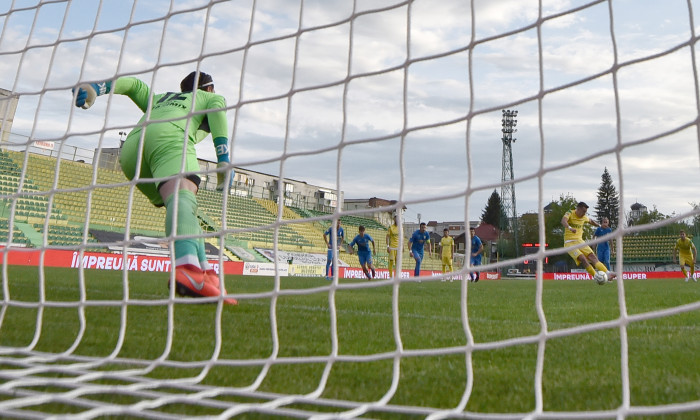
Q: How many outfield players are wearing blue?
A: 5